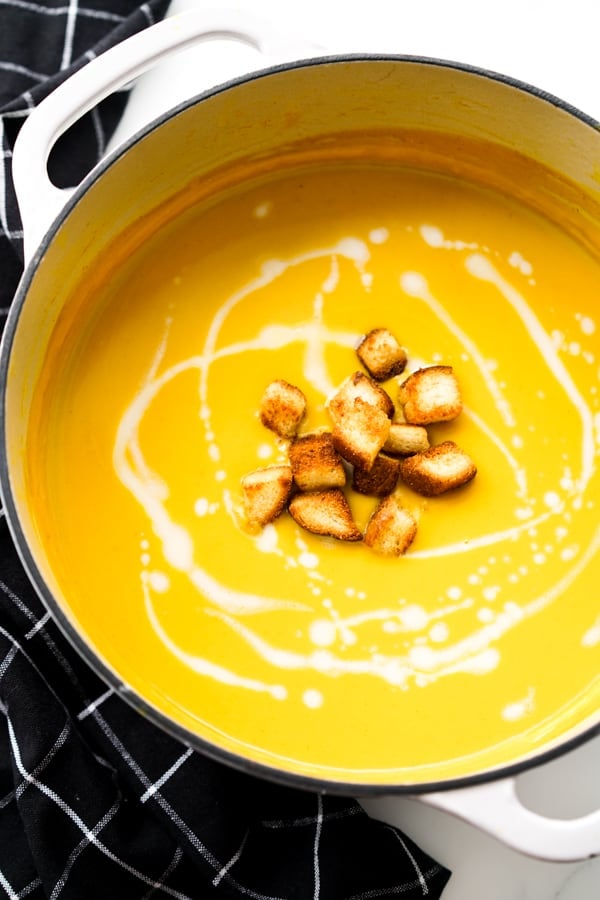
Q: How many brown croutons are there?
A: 12